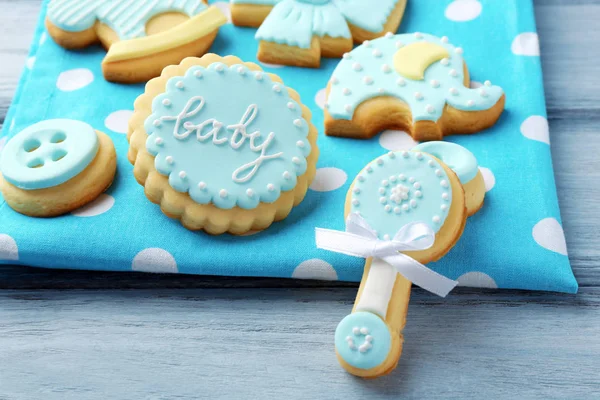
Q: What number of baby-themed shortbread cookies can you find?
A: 7